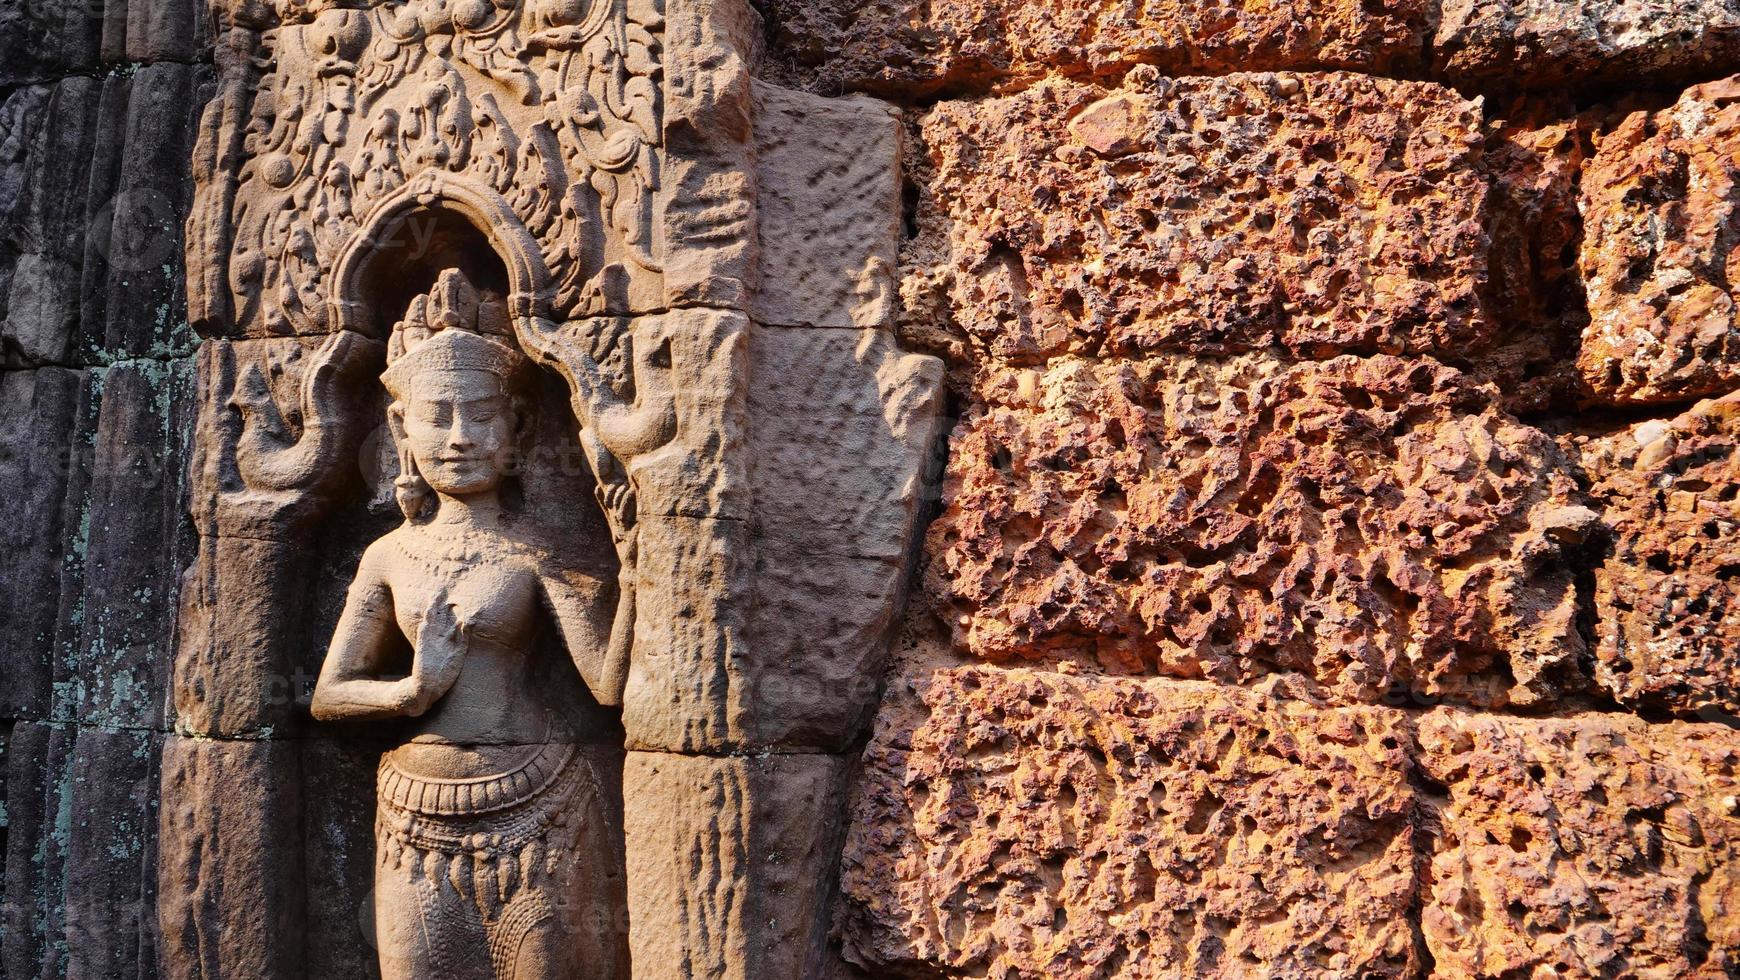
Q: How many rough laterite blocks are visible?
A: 8